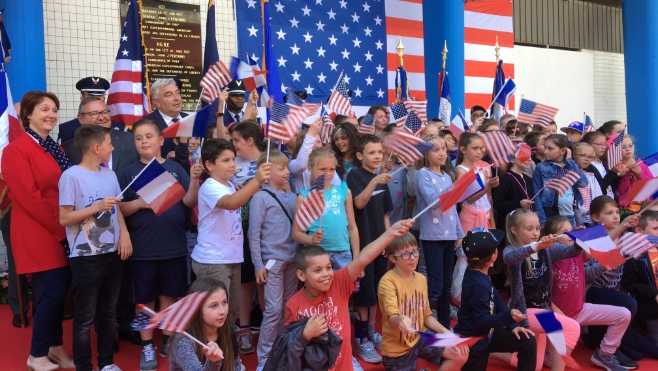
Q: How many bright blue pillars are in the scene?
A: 3